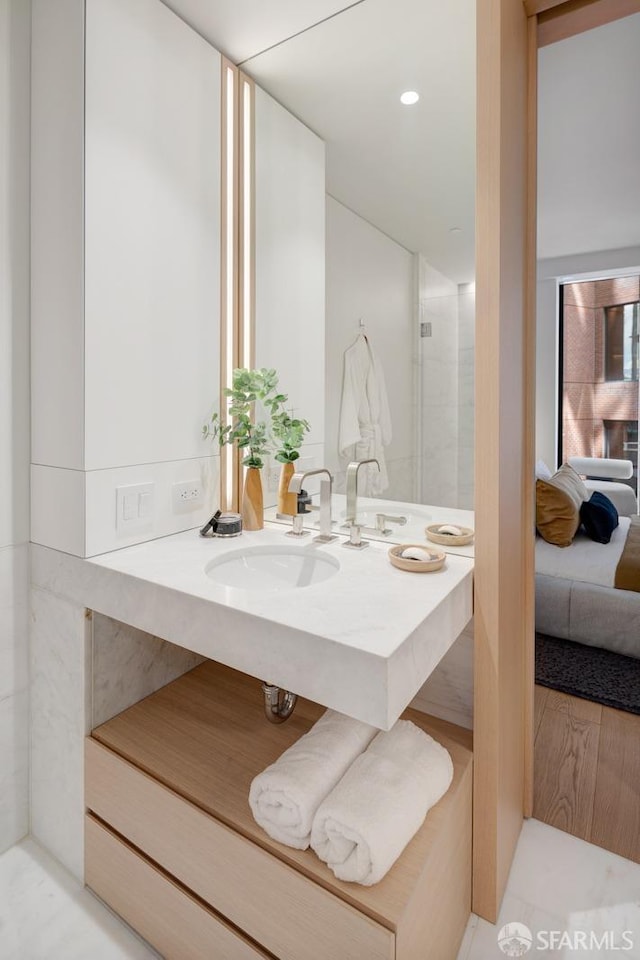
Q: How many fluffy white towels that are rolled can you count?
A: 2